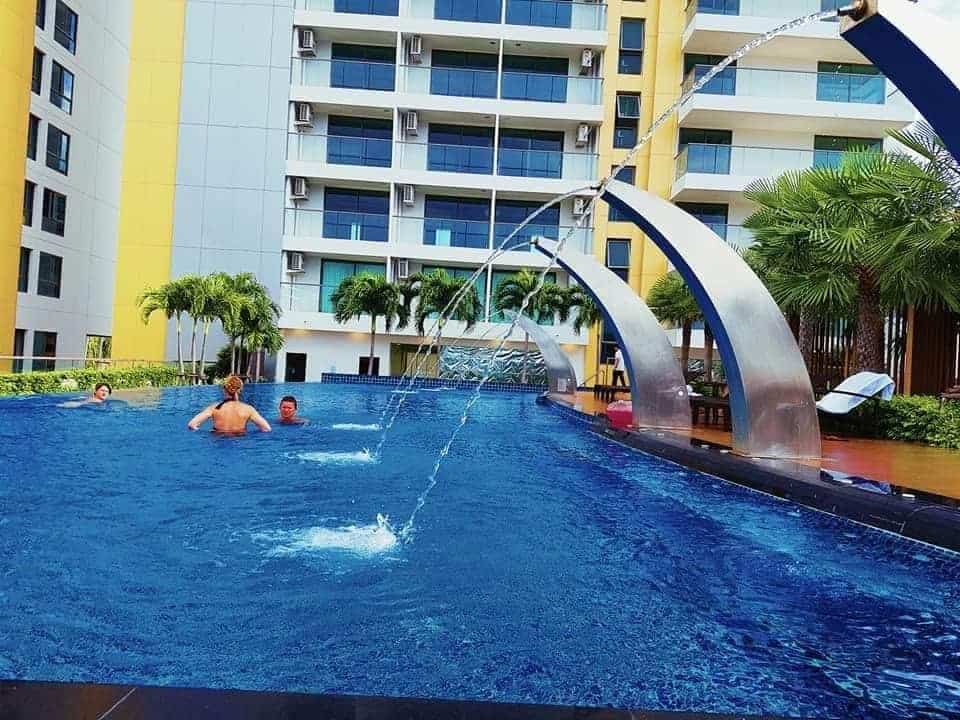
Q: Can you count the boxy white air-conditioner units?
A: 11